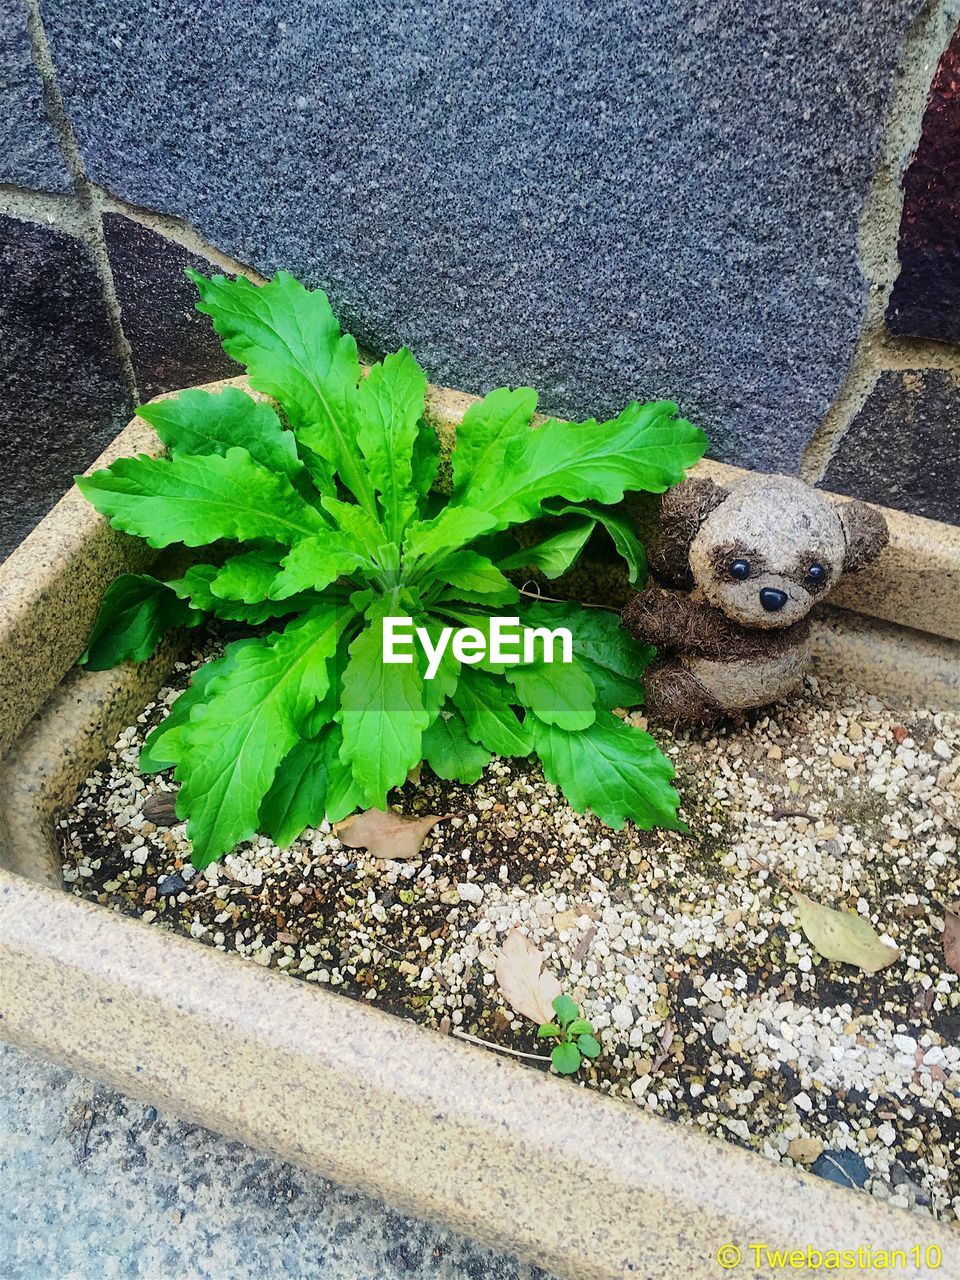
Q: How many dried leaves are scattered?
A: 4